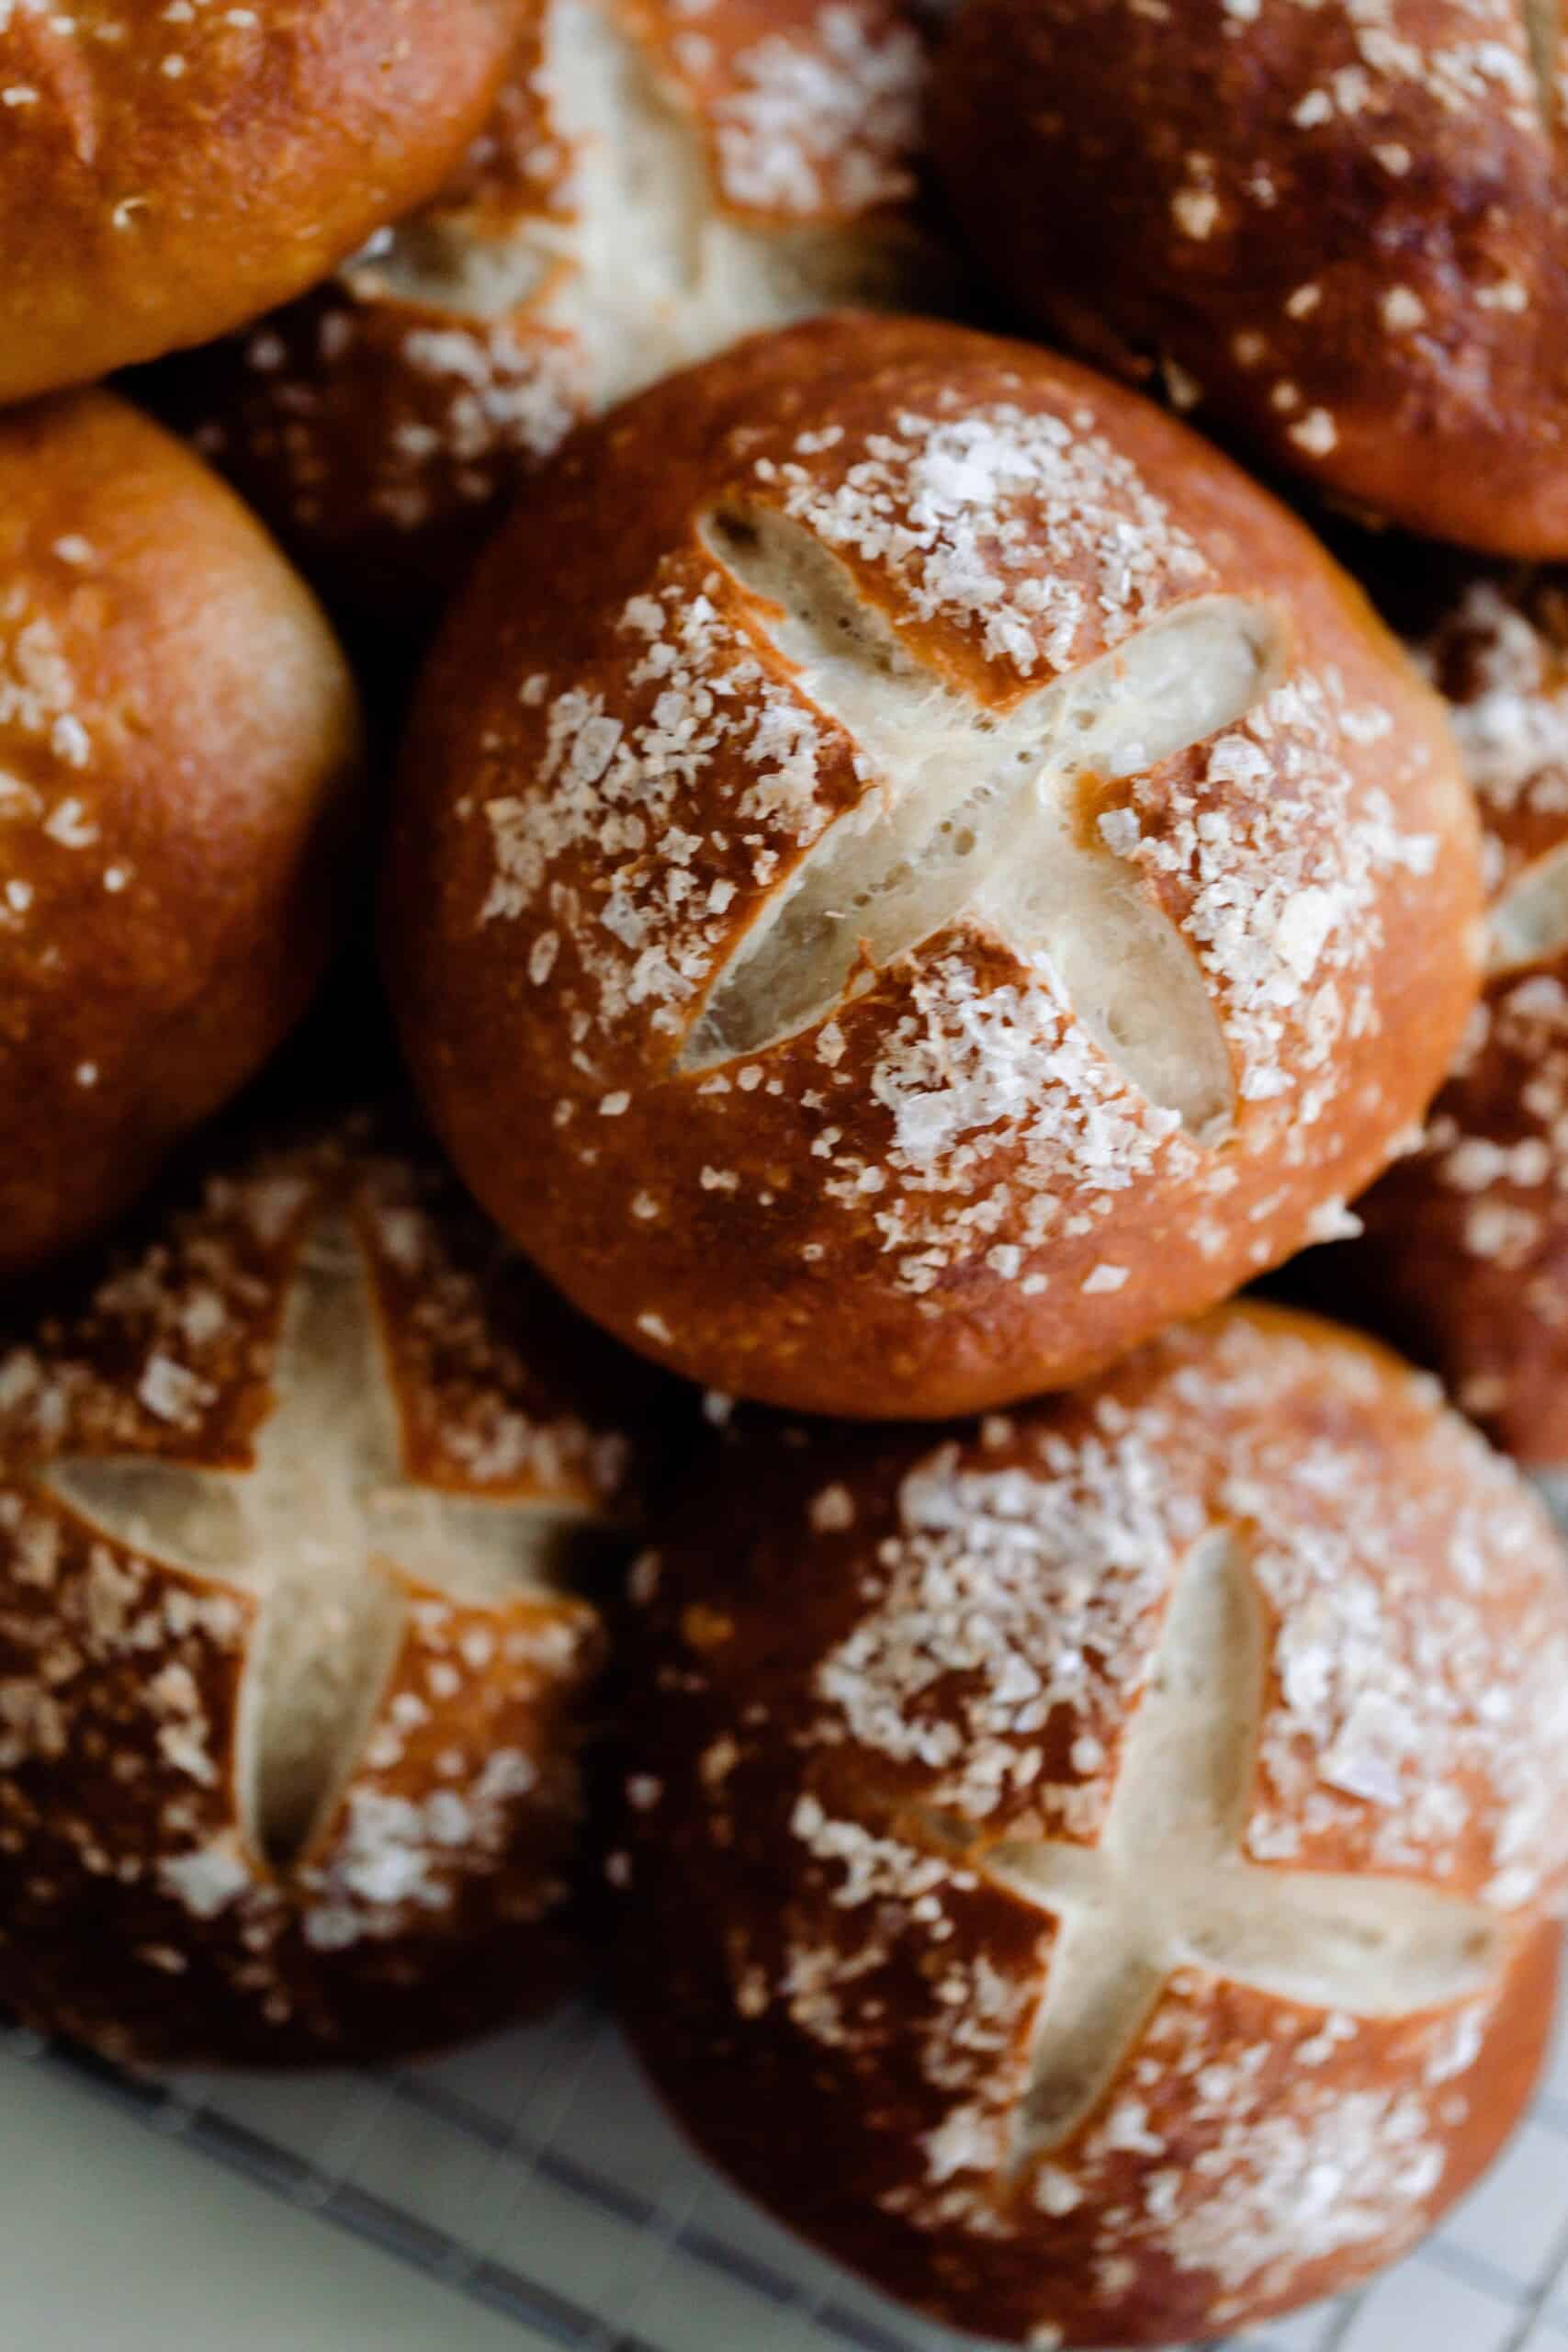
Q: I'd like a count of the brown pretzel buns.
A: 8